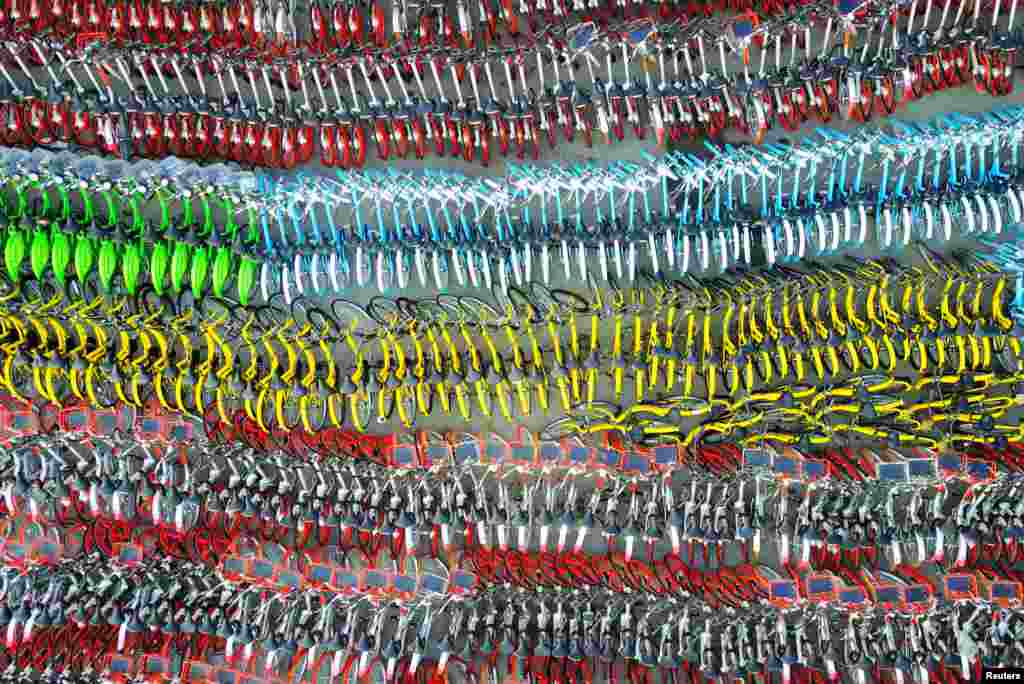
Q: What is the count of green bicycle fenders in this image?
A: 11